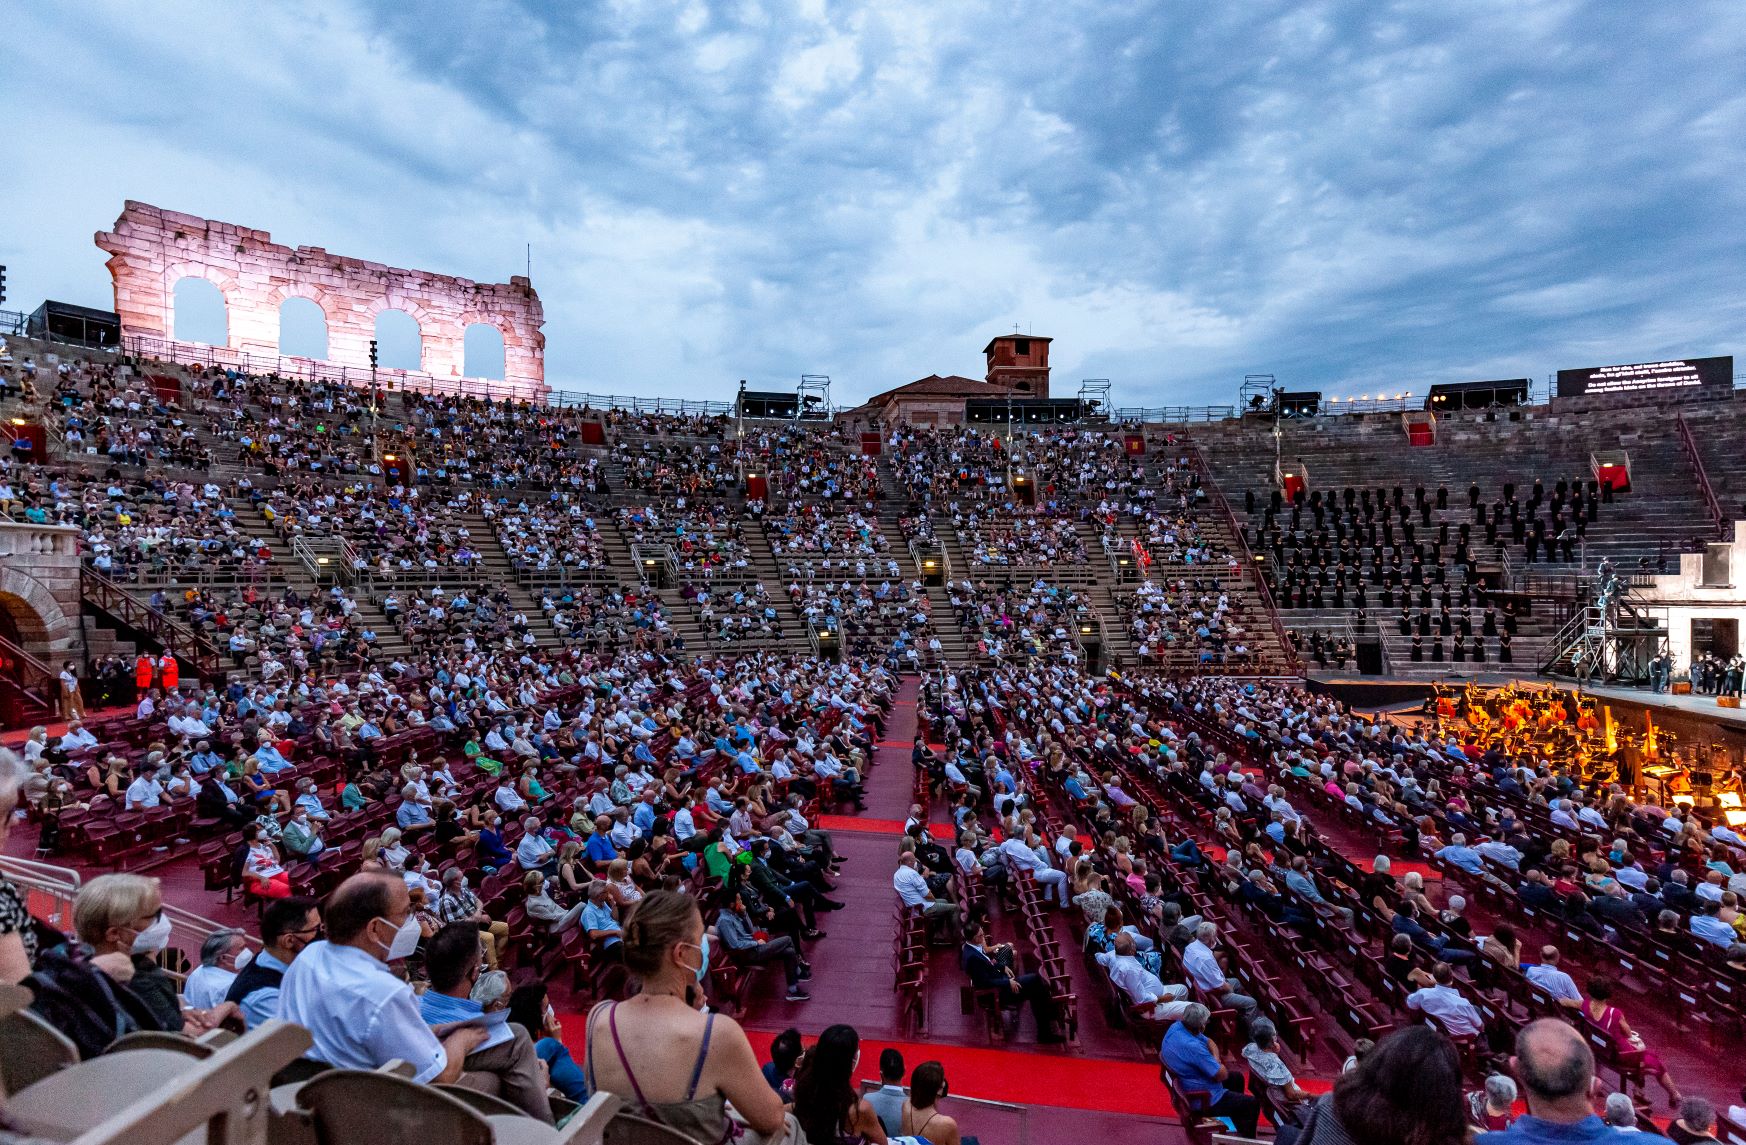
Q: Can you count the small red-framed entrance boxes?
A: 11